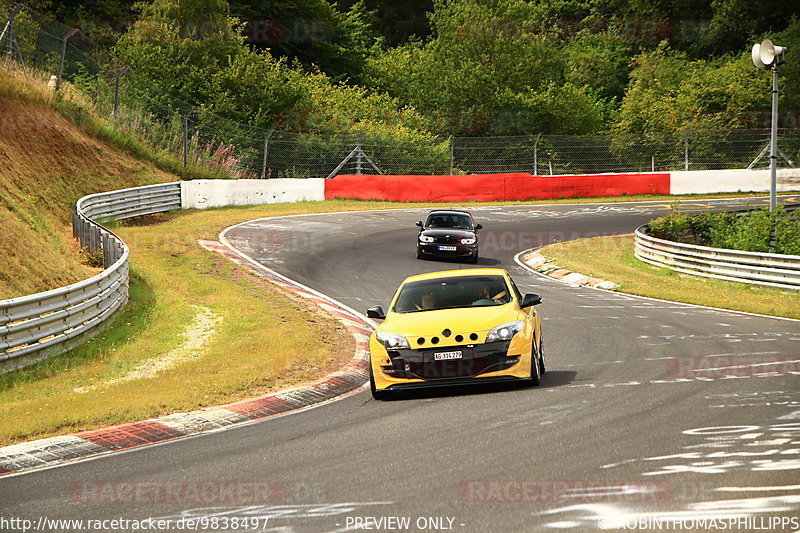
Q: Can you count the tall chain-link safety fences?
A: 1